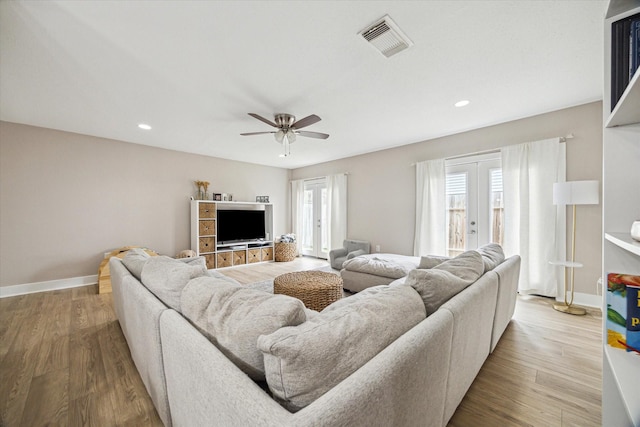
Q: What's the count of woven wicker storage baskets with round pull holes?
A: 8